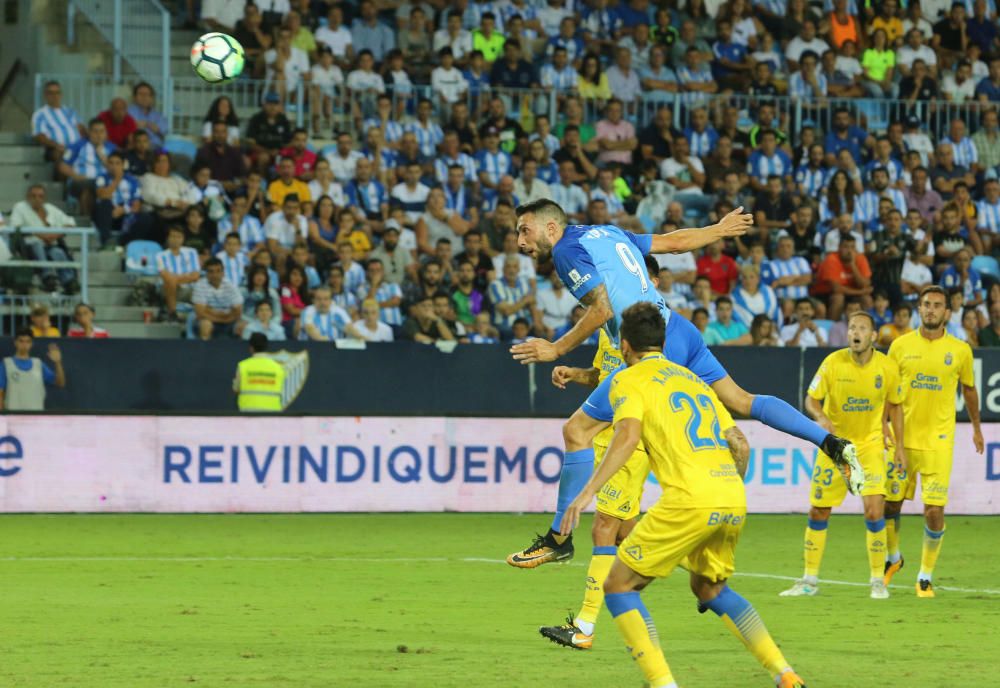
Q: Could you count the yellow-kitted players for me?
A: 4